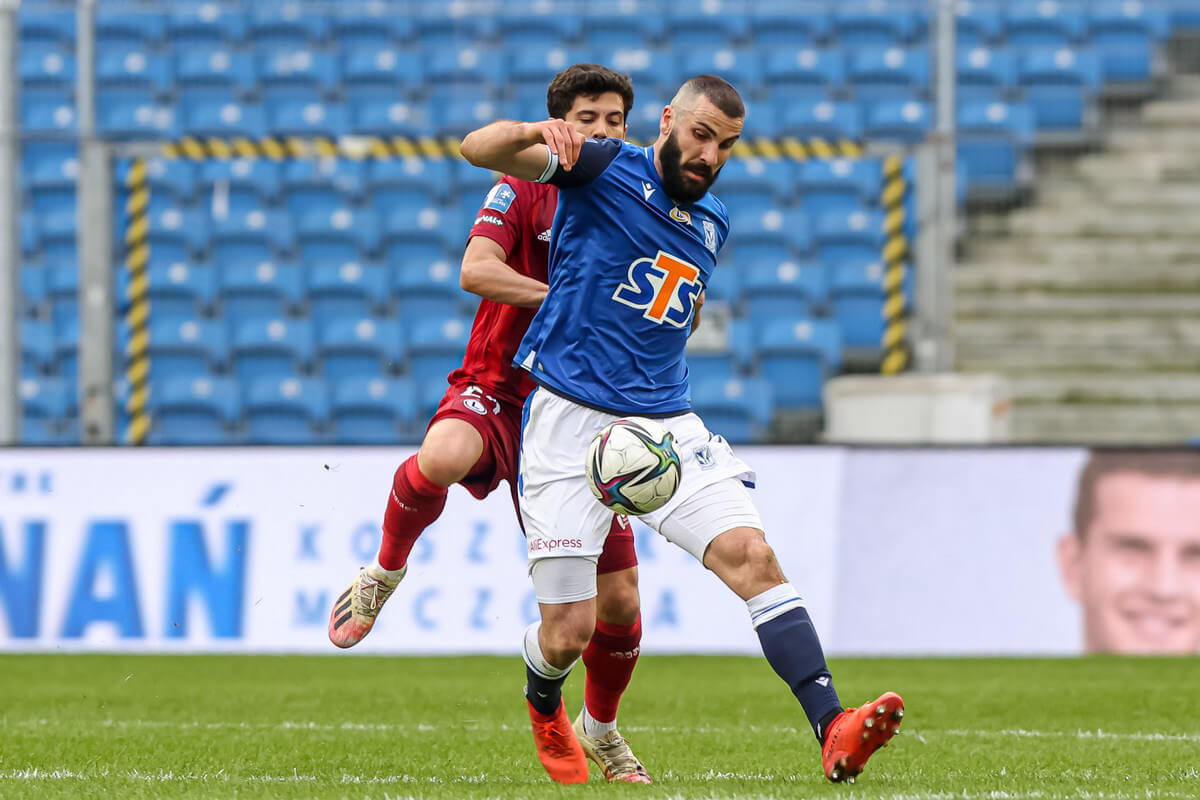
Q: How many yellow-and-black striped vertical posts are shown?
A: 2